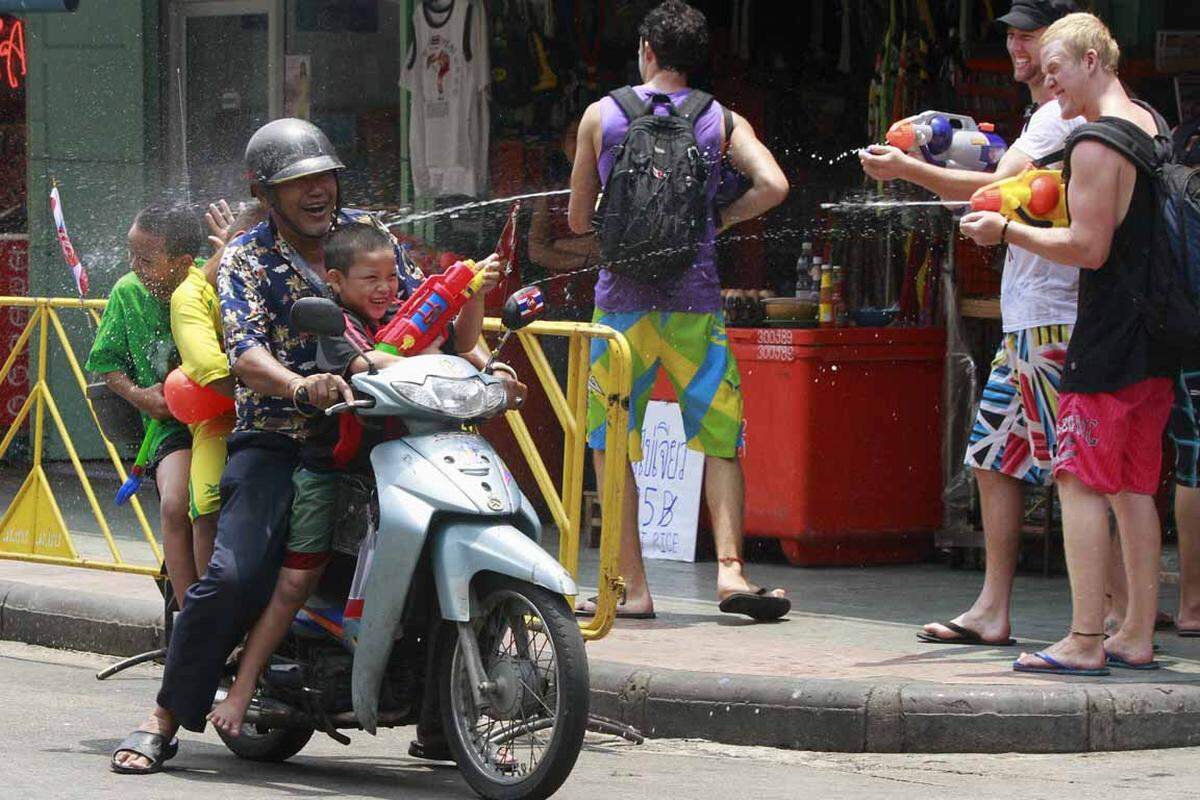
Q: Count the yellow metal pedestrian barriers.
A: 2